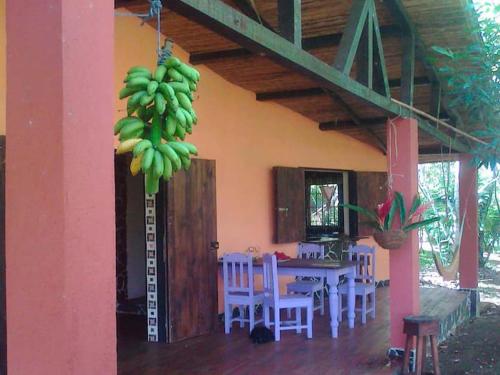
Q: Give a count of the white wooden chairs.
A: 4